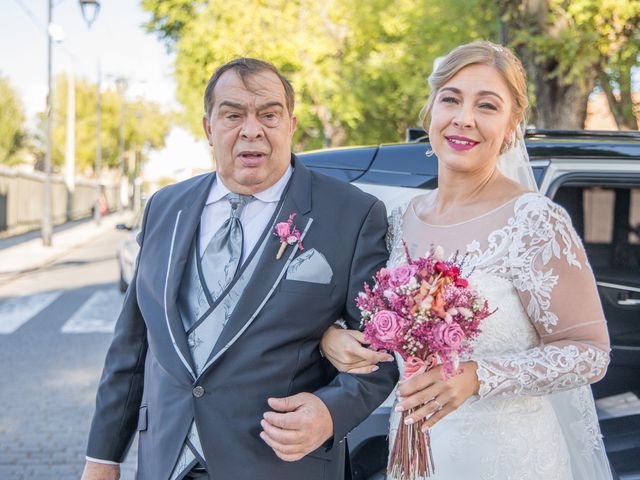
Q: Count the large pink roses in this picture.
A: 3